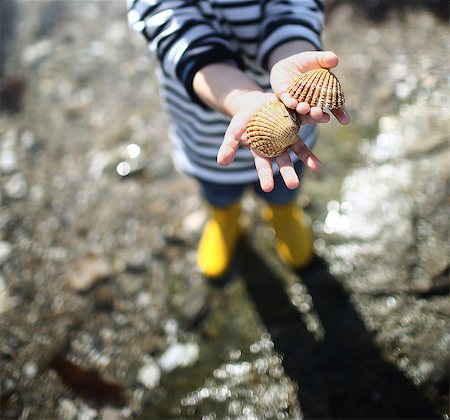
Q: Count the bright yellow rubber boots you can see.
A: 2